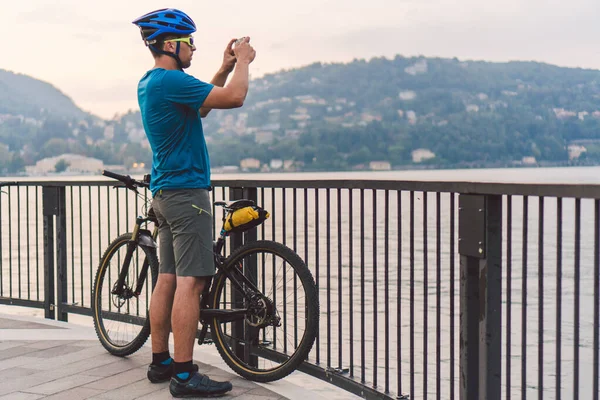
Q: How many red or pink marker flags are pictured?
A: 0